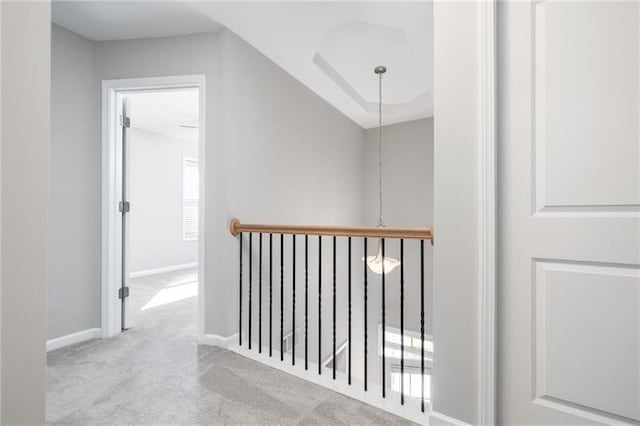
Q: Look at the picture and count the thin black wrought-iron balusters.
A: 14